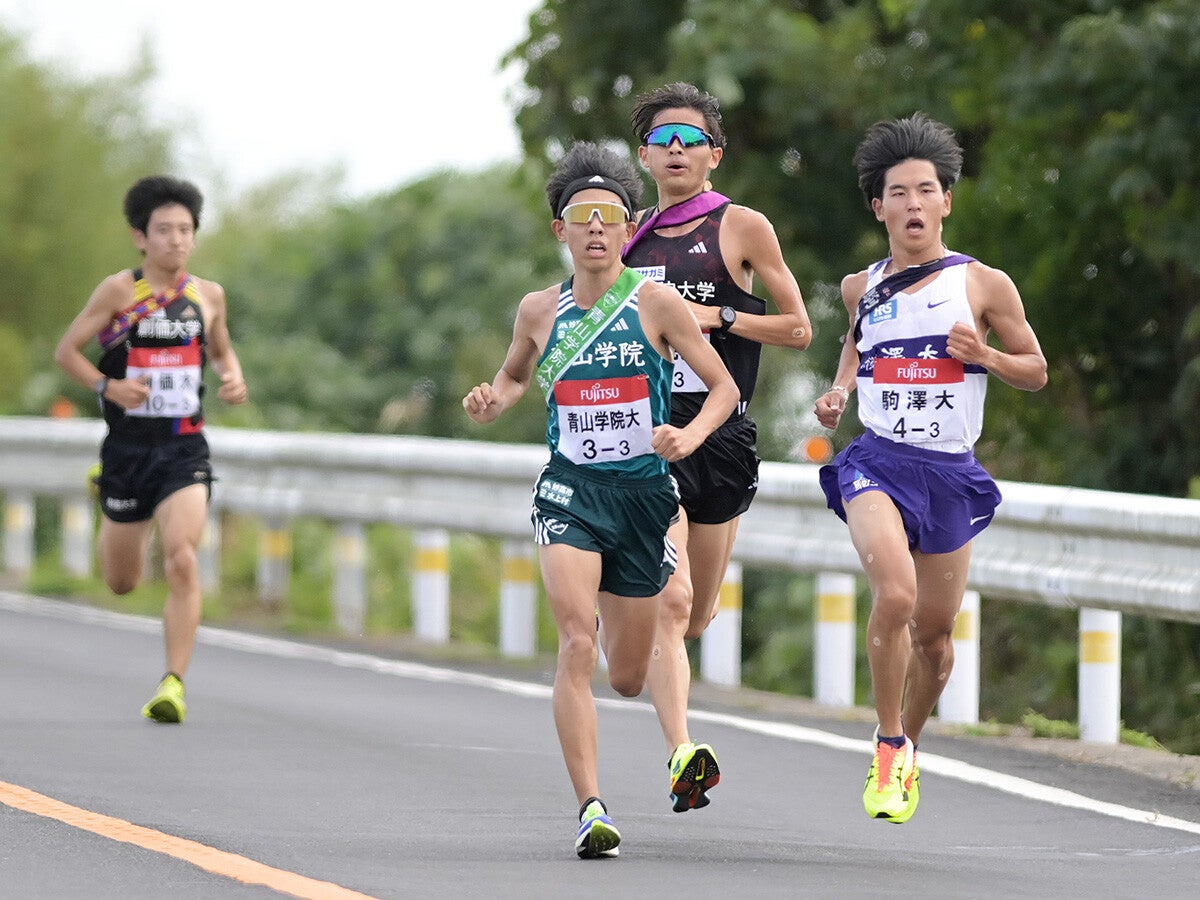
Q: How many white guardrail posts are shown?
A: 11